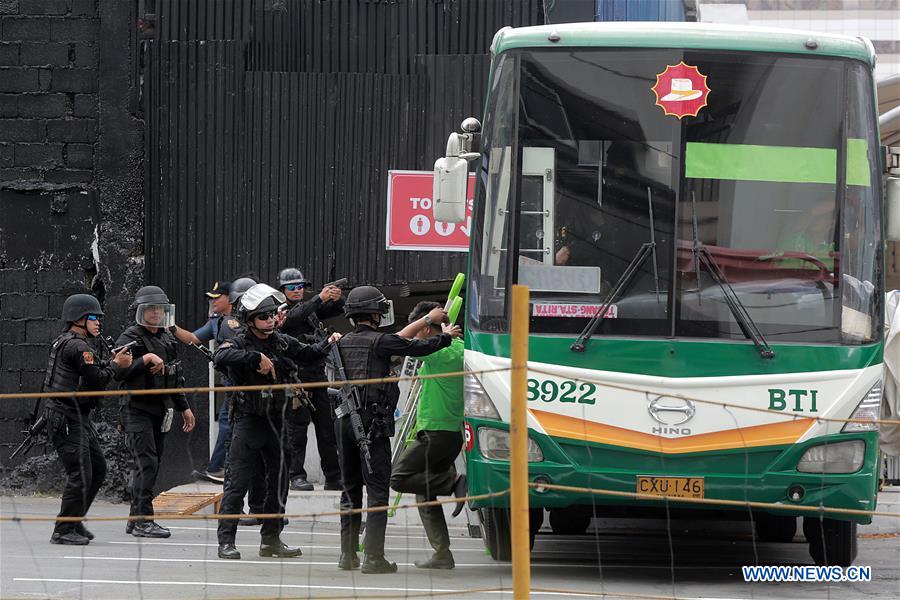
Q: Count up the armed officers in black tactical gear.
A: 6